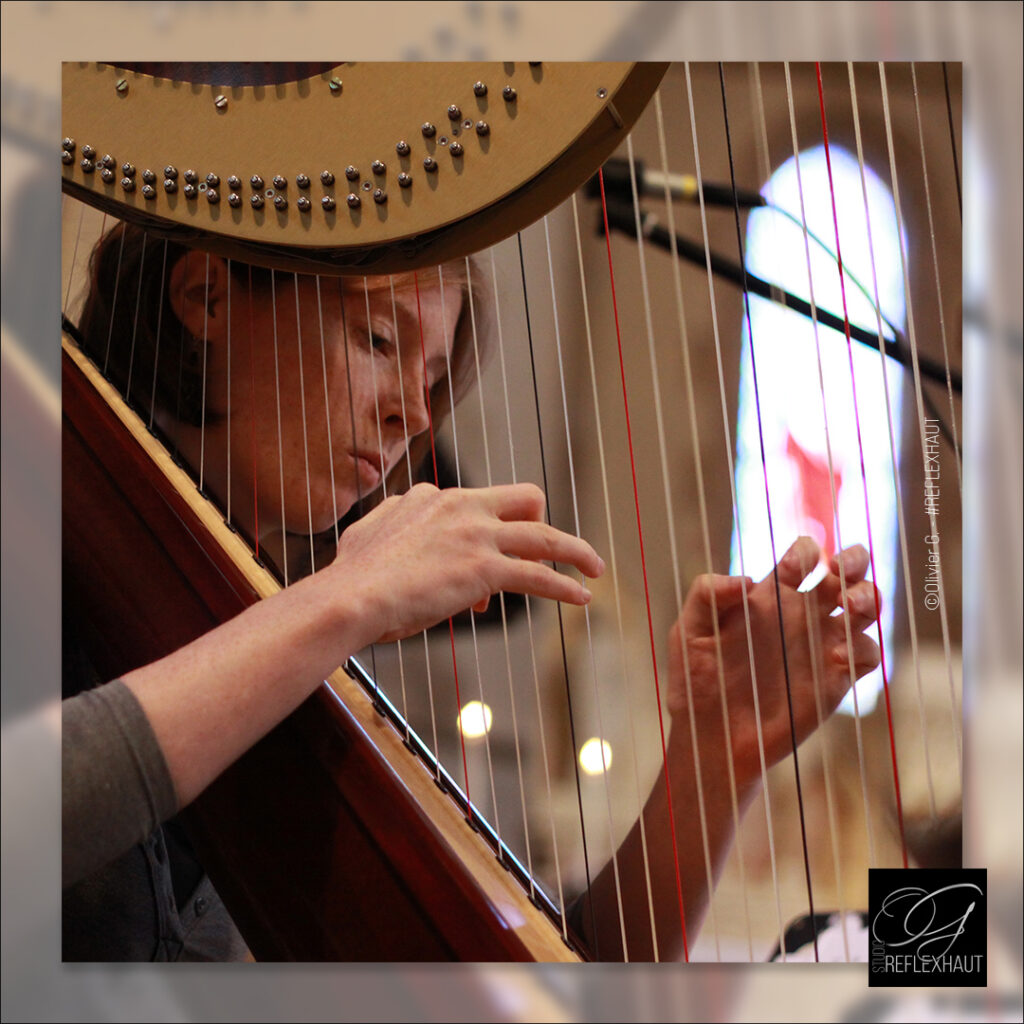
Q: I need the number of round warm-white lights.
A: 2